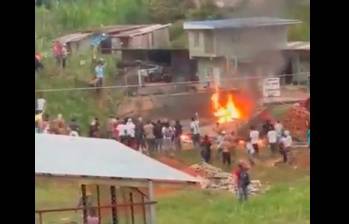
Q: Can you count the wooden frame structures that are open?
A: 1